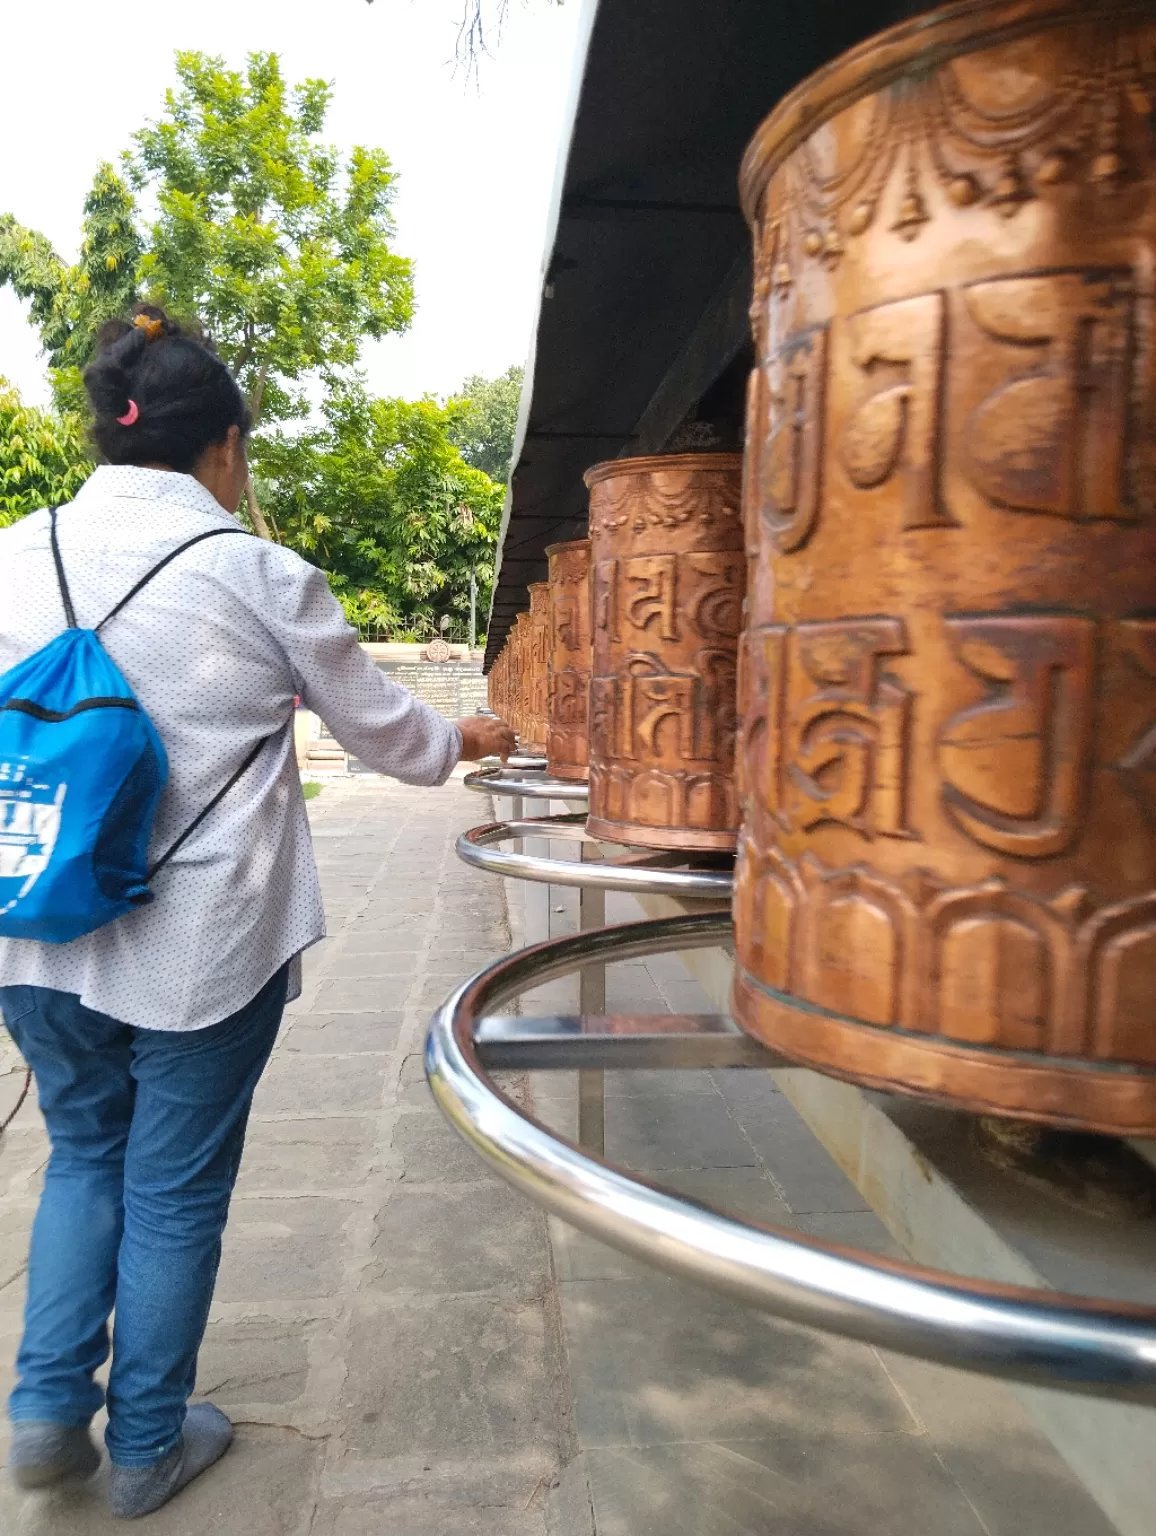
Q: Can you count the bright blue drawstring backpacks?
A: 1